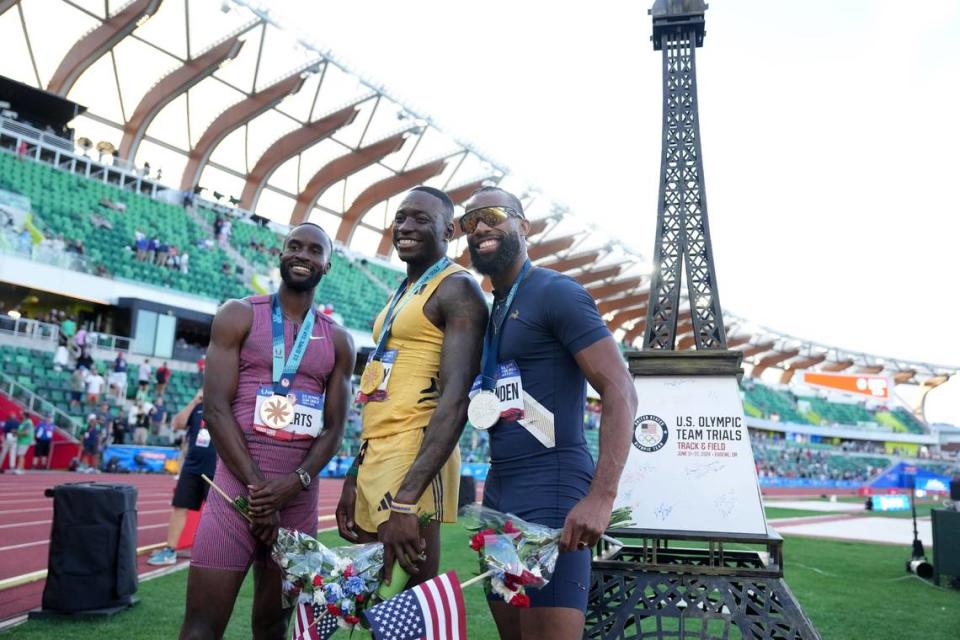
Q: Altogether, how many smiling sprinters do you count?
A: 3